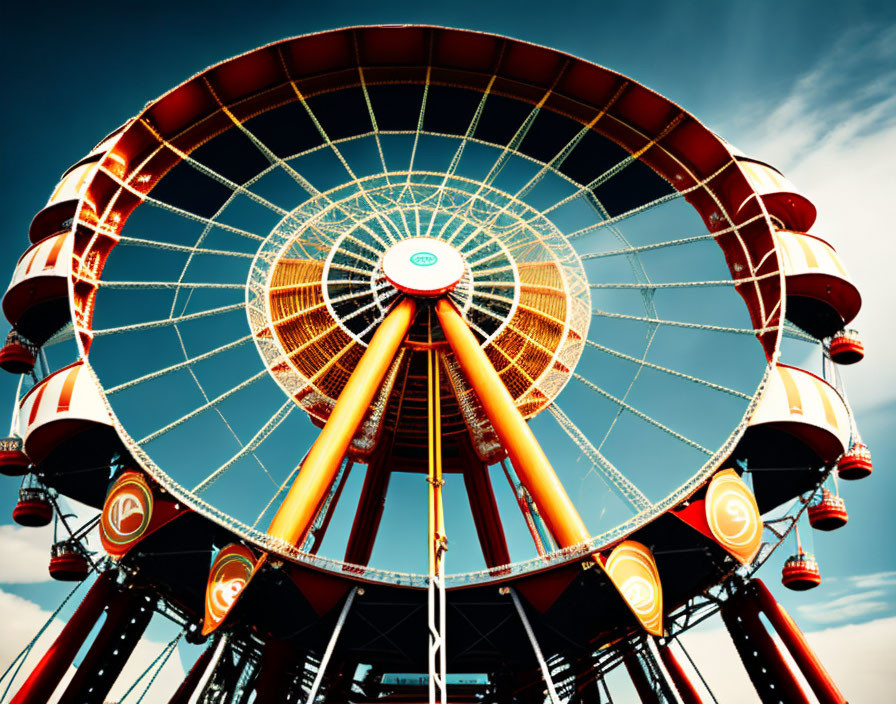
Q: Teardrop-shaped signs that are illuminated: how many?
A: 4